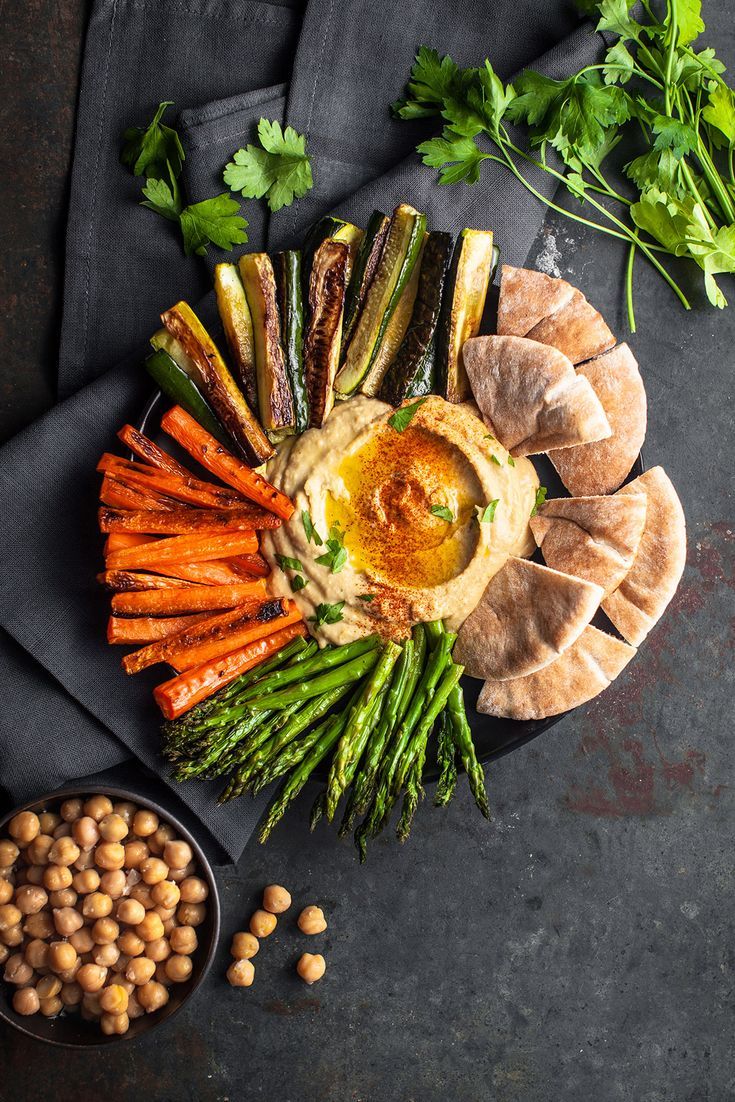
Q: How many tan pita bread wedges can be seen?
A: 7